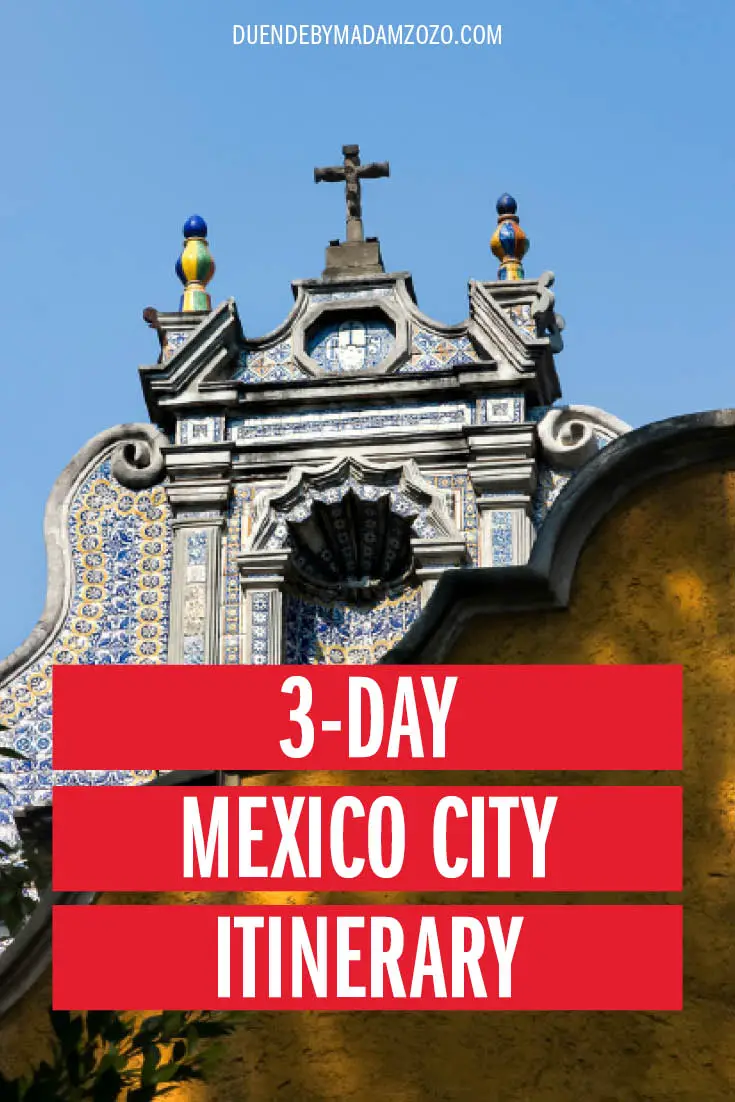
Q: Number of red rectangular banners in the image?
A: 3